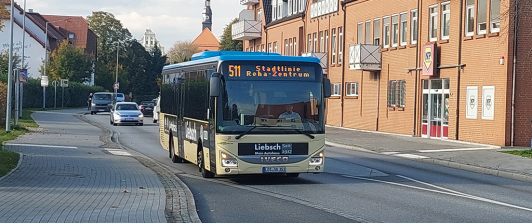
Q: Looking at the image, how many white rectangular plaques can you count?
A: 2